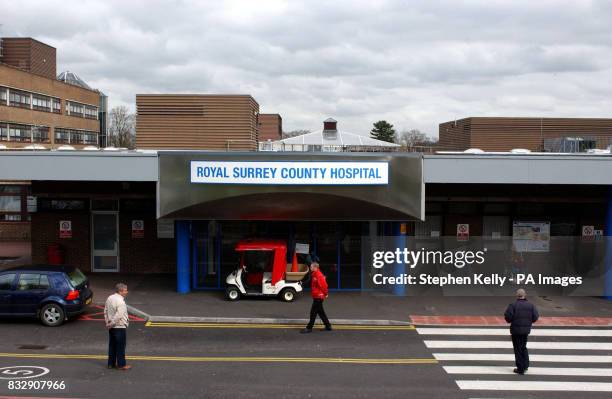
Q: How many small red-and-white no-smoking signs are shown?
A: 4